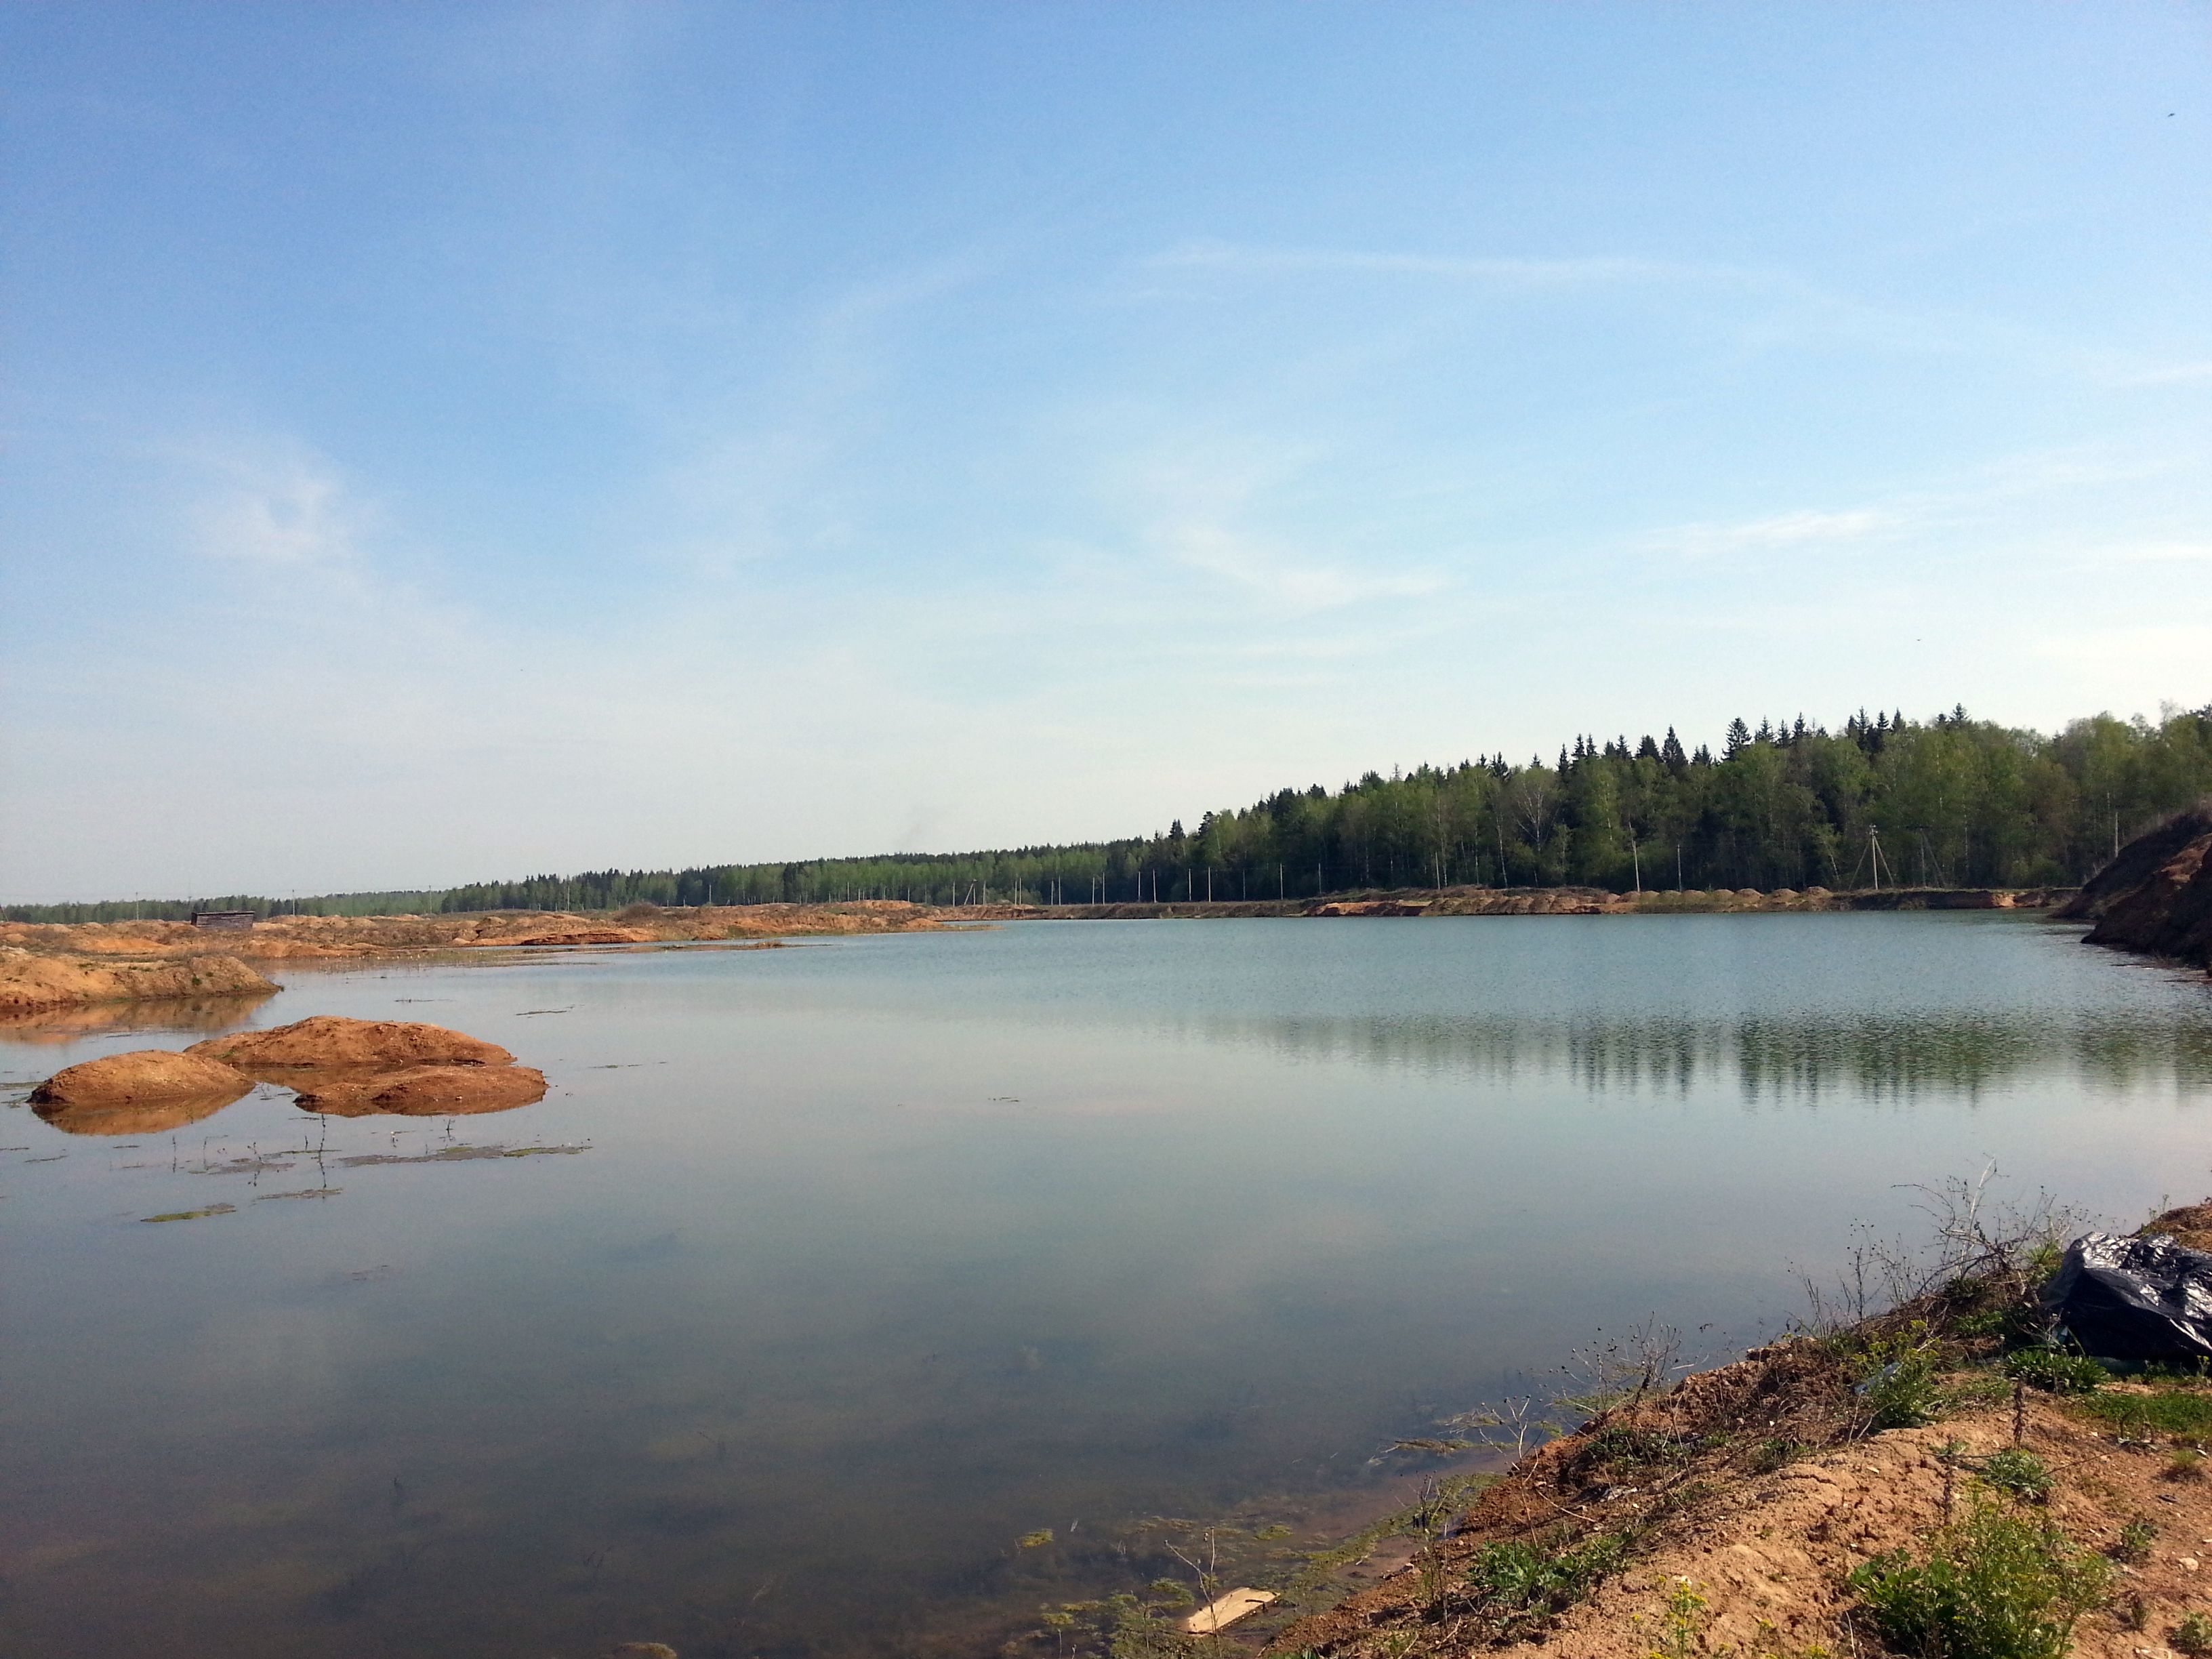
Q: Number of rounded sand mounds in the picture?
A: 3